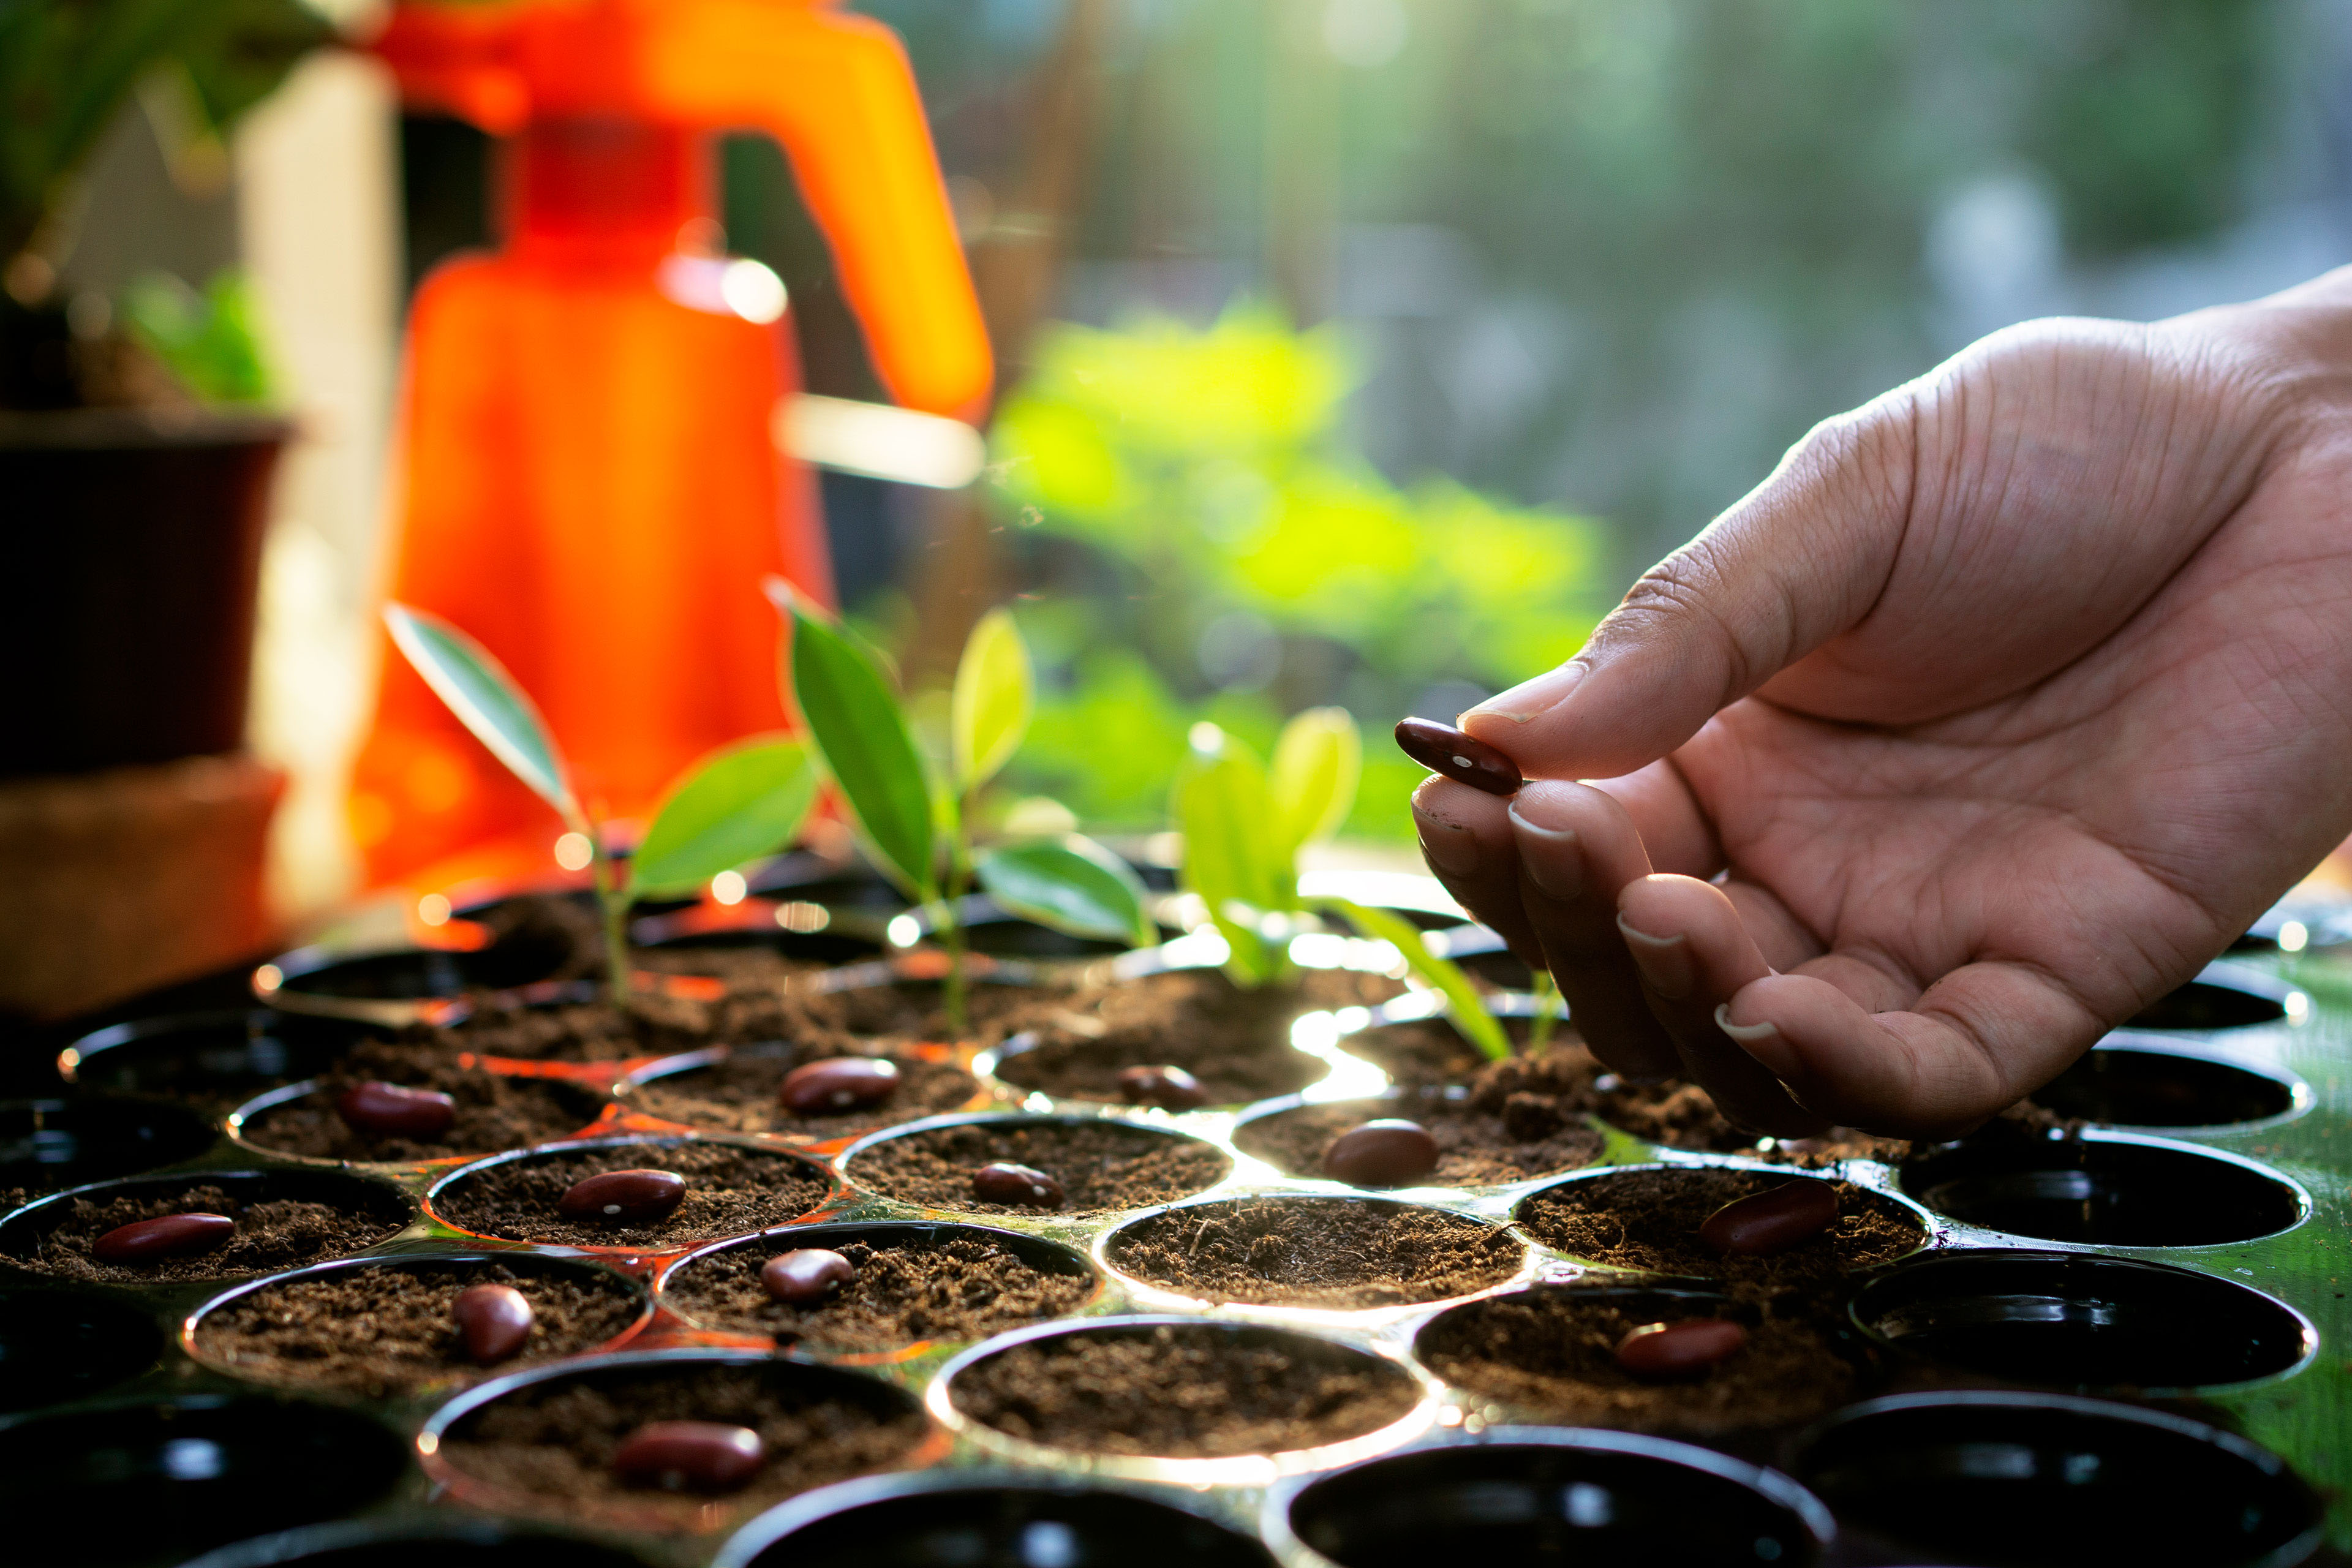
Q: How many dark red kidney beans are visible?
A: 13